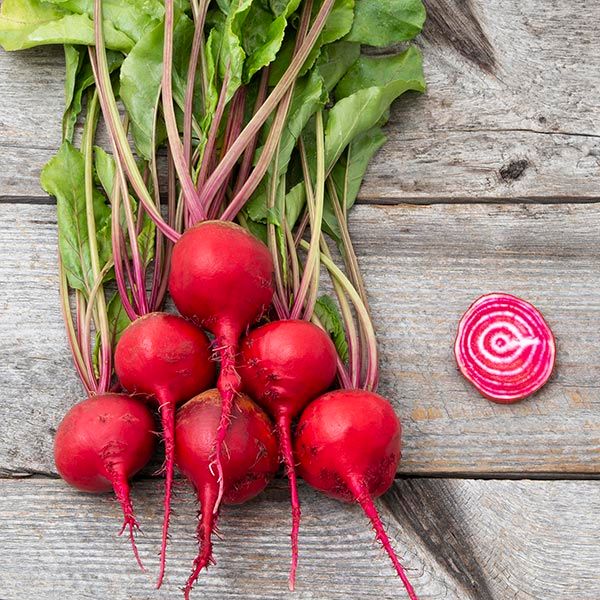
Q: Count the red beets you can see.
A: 6